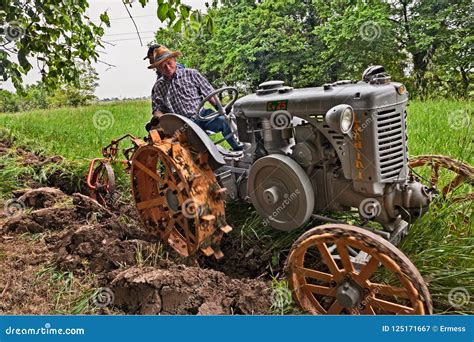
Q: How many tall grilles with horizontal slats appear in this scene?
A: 1